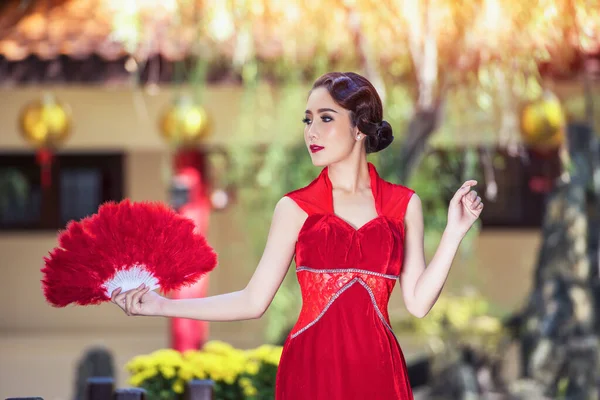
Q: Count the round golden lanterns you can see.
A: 3